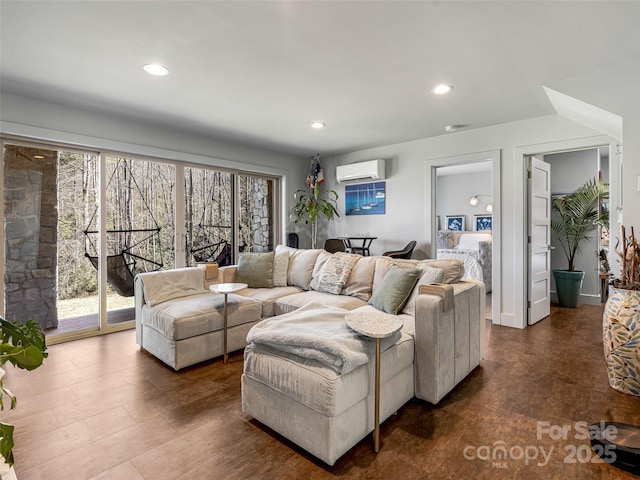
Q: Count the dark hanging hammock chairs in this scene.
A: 2